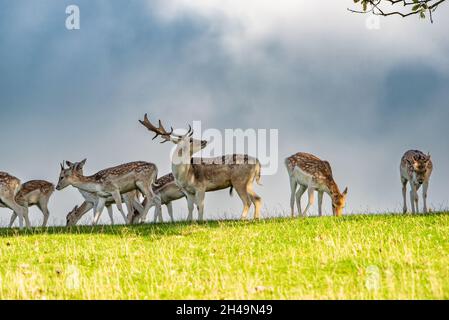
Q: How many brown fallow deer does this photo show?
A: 8